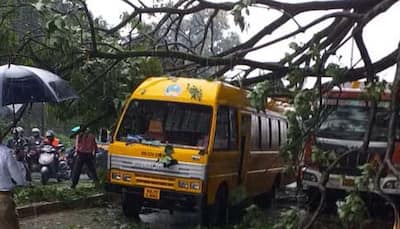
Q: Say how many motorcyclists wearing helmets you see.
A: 3